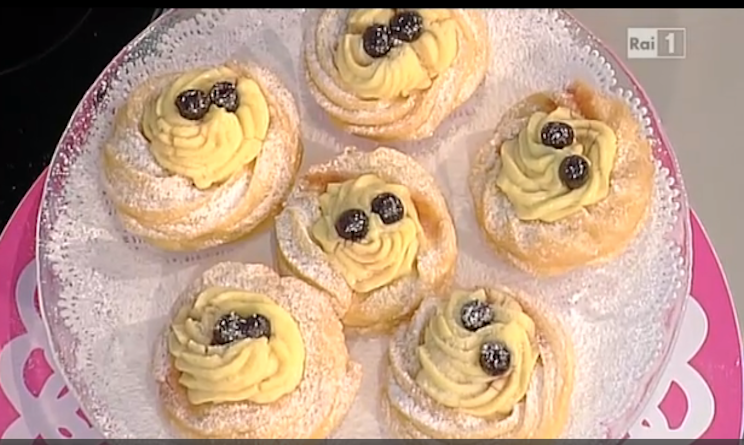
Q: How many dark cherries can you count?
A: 12